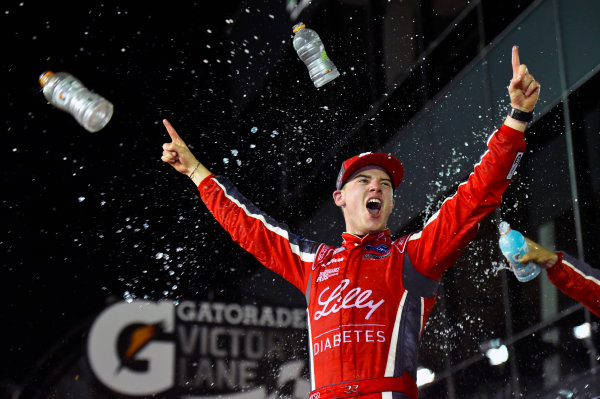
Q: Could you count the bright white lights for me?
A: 3